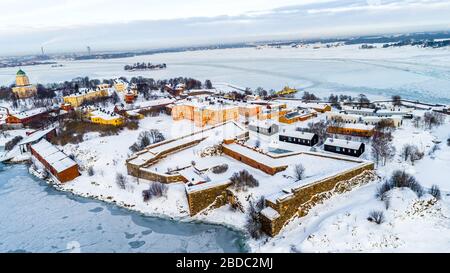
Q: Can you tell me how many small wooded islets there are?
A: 1